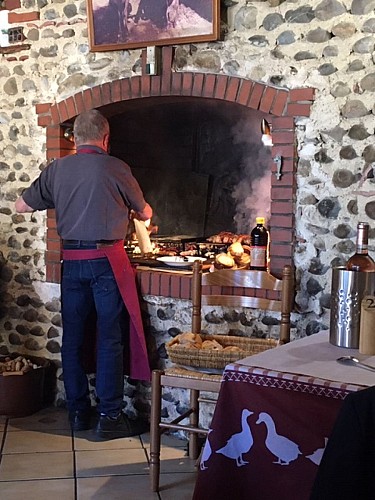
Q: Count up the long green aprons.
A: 0